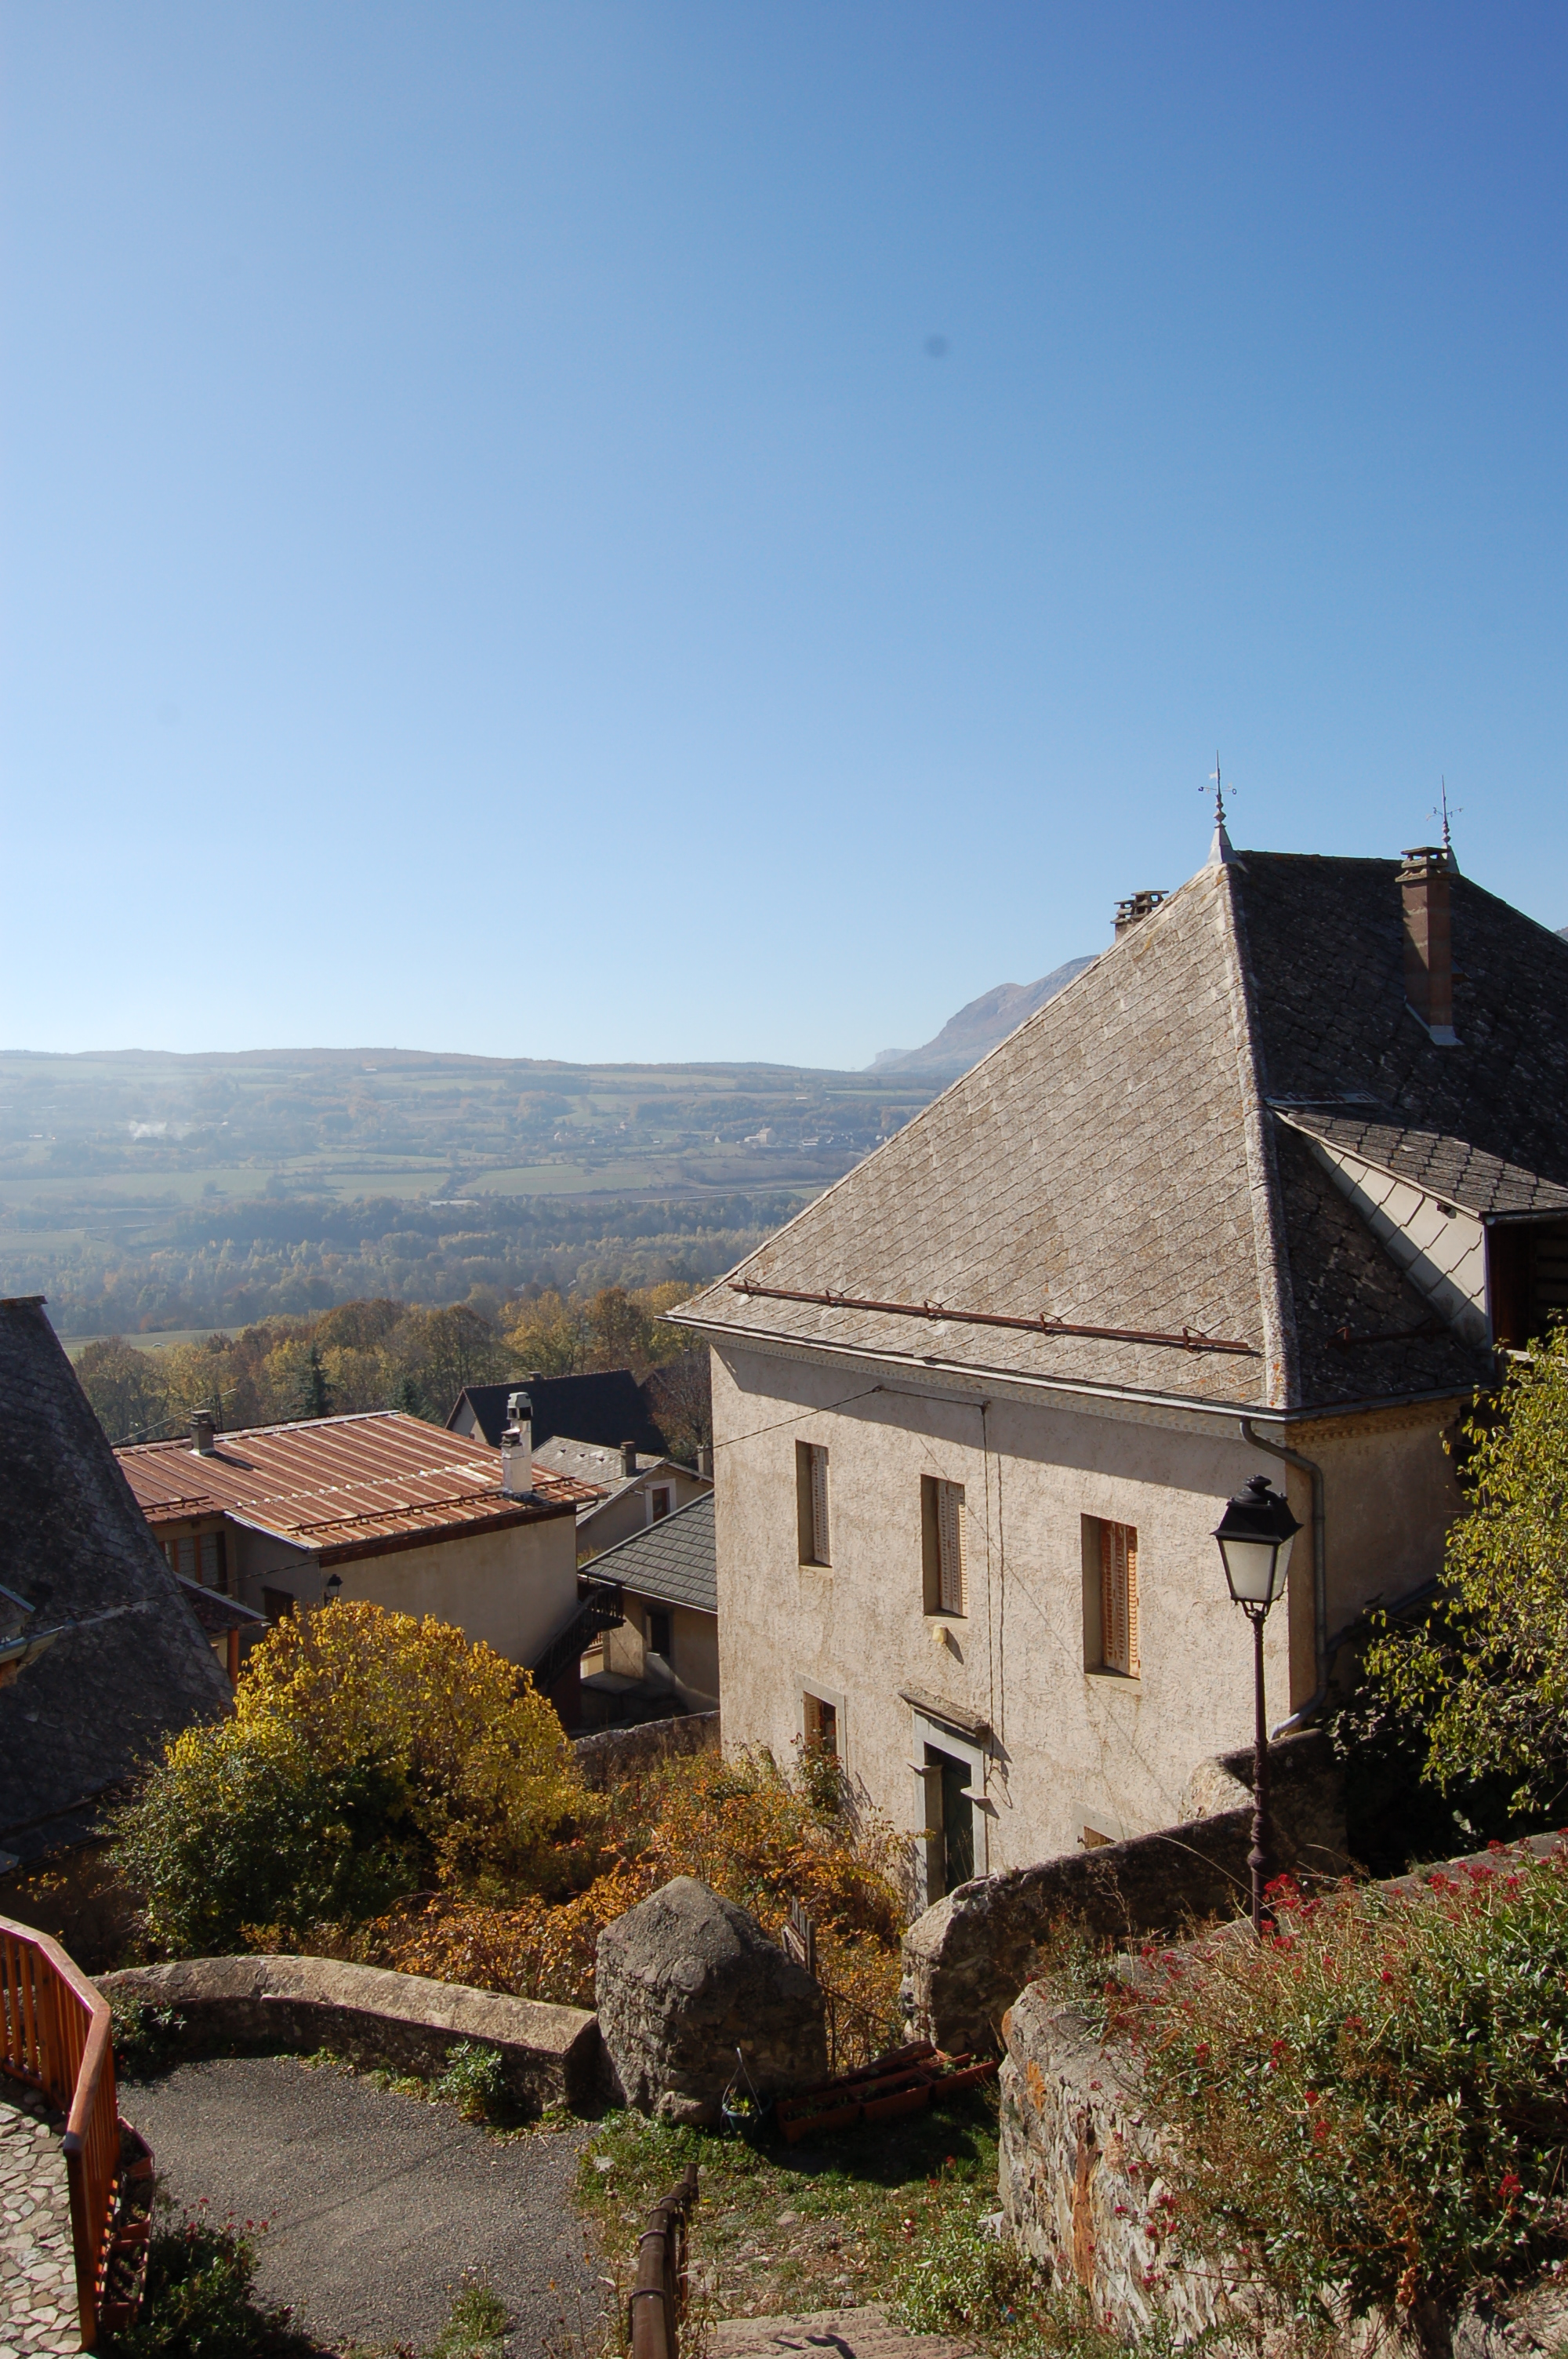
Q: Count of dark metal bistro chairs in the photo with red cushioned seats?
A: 0